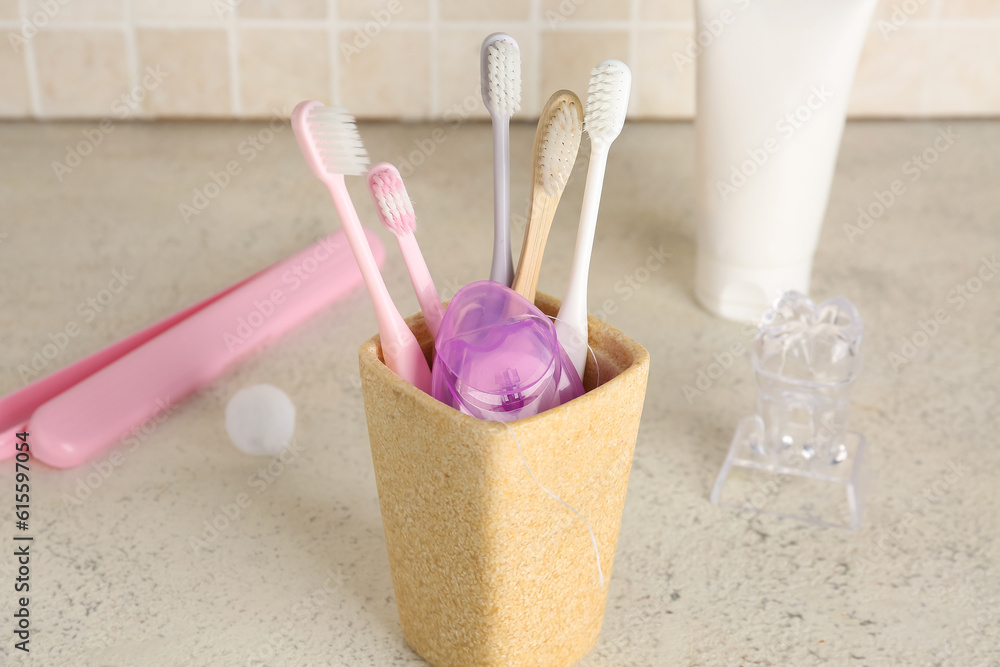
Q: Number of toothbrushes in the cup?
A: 5